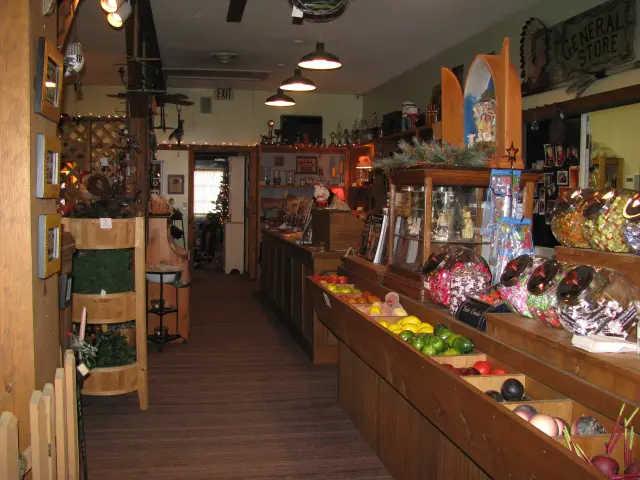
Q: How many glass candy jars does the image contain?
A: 7